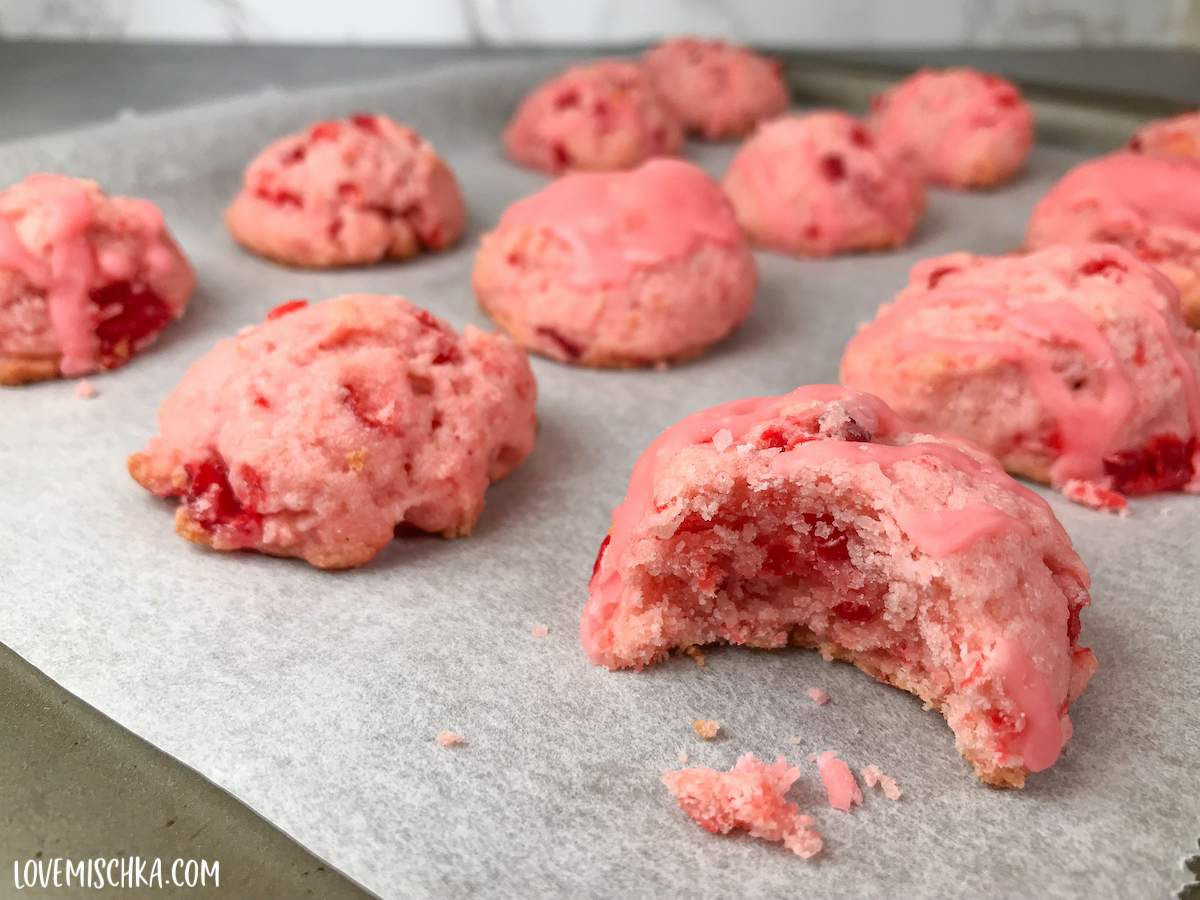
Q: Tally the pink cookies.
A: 12